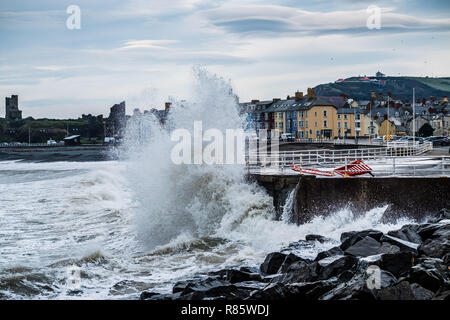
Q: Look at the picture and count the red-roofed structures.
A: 2